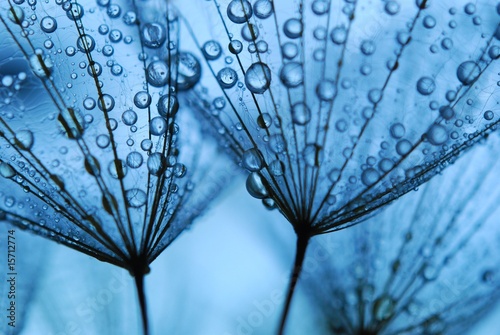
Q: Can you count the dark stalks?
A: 2